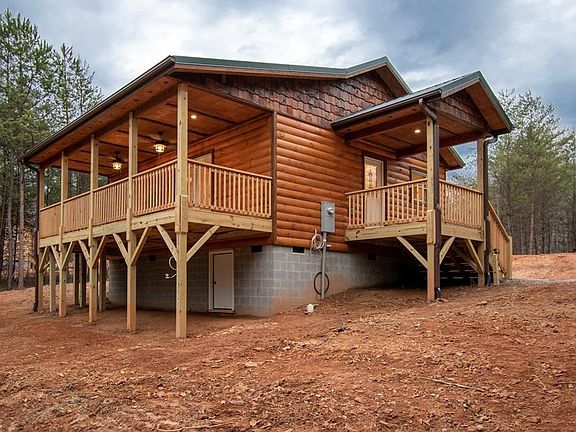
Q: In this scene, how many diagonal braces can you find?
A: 13